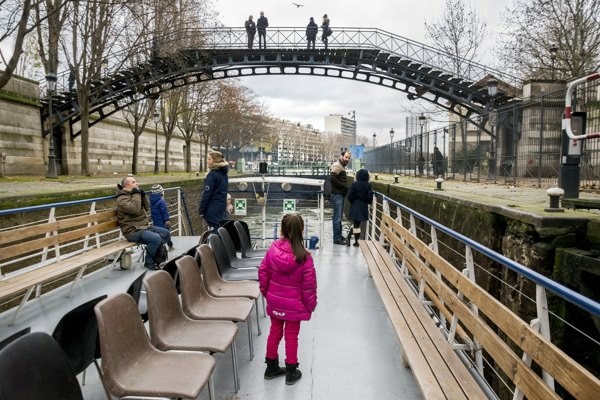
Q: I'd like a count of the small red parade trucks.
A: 0